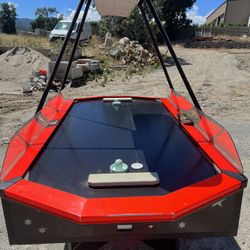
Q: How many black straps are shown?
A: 4